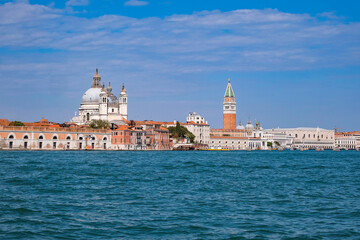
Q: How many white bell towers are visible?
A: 2